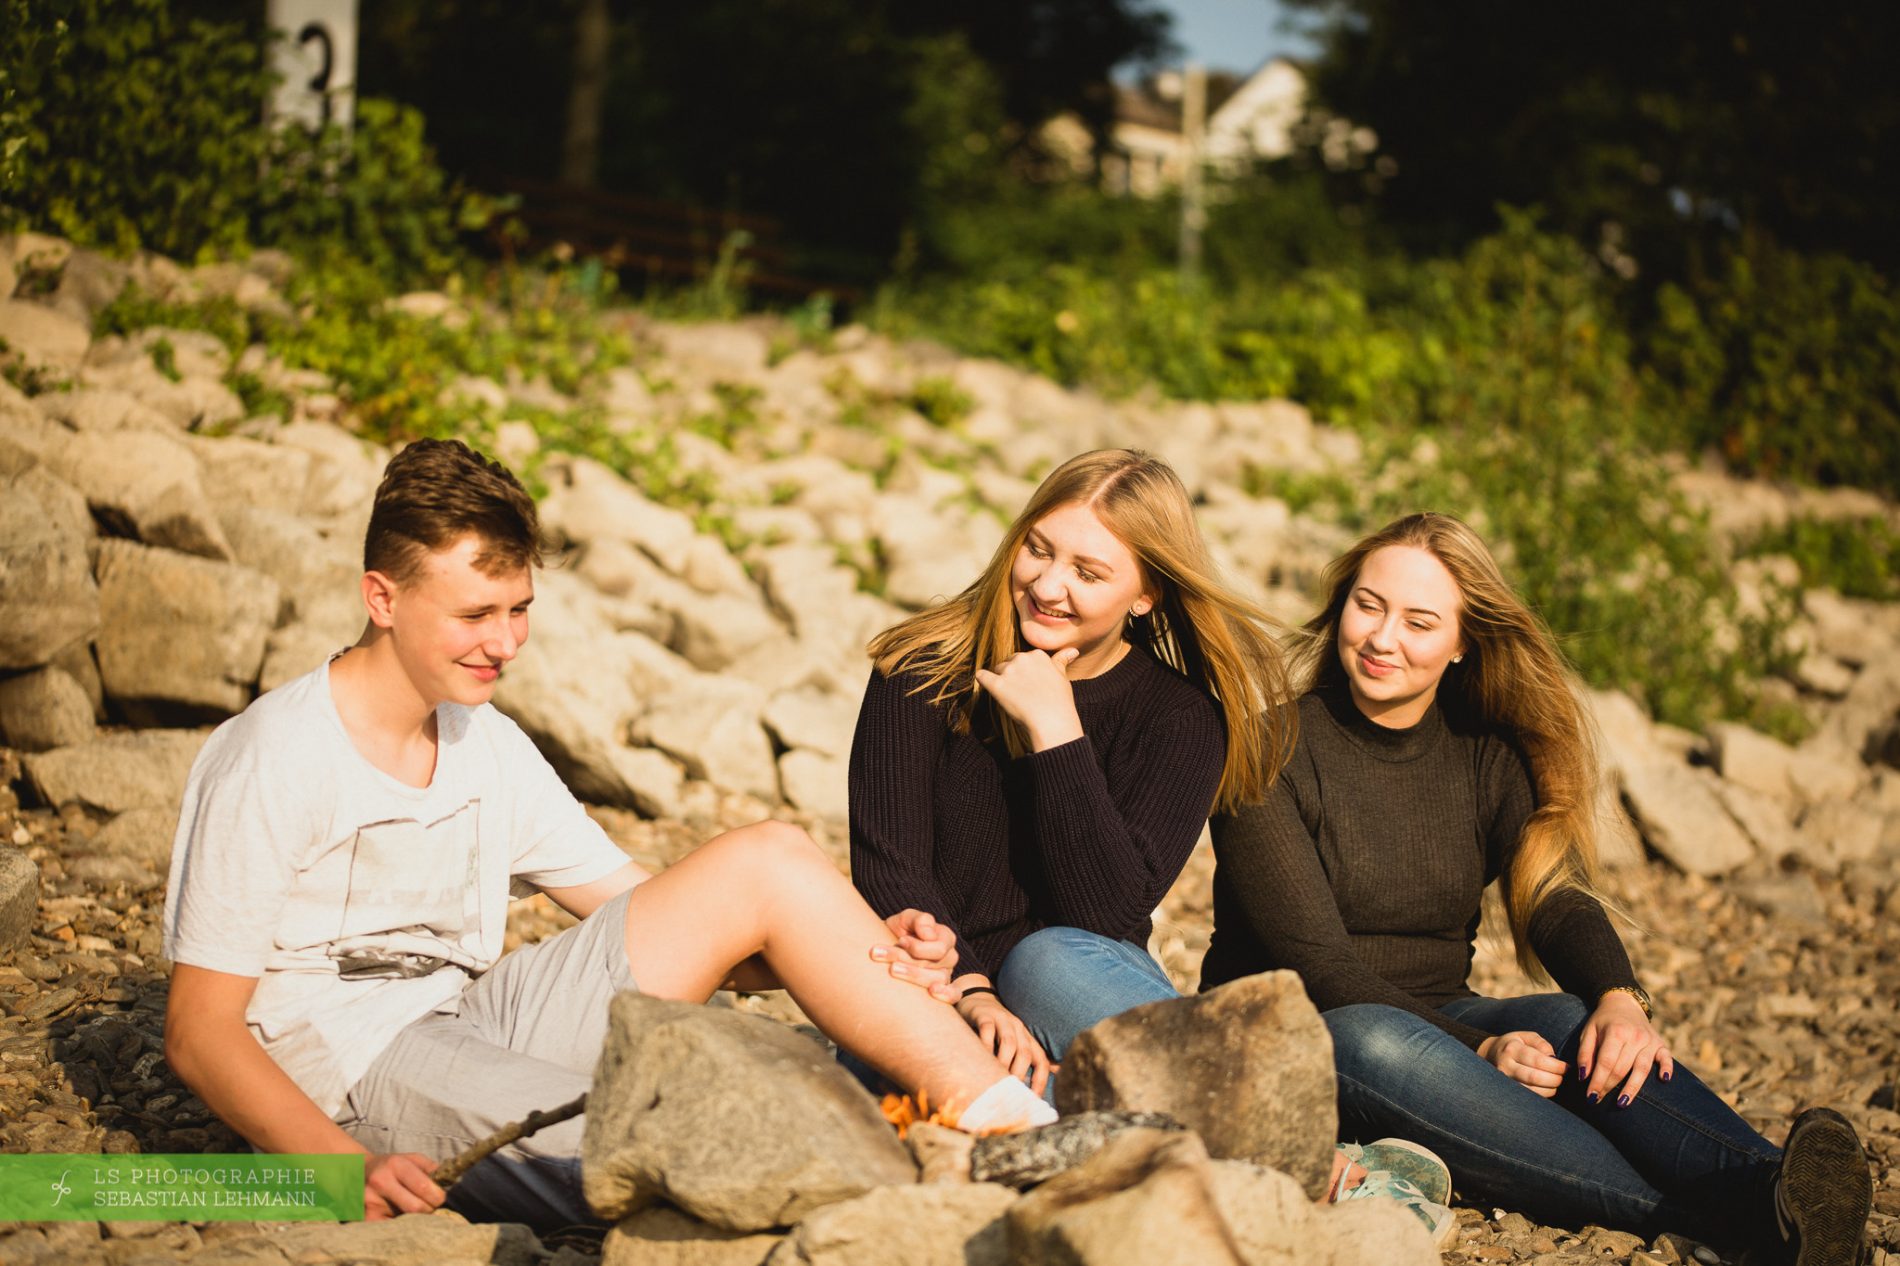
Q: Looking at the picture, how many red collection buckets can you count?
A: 0